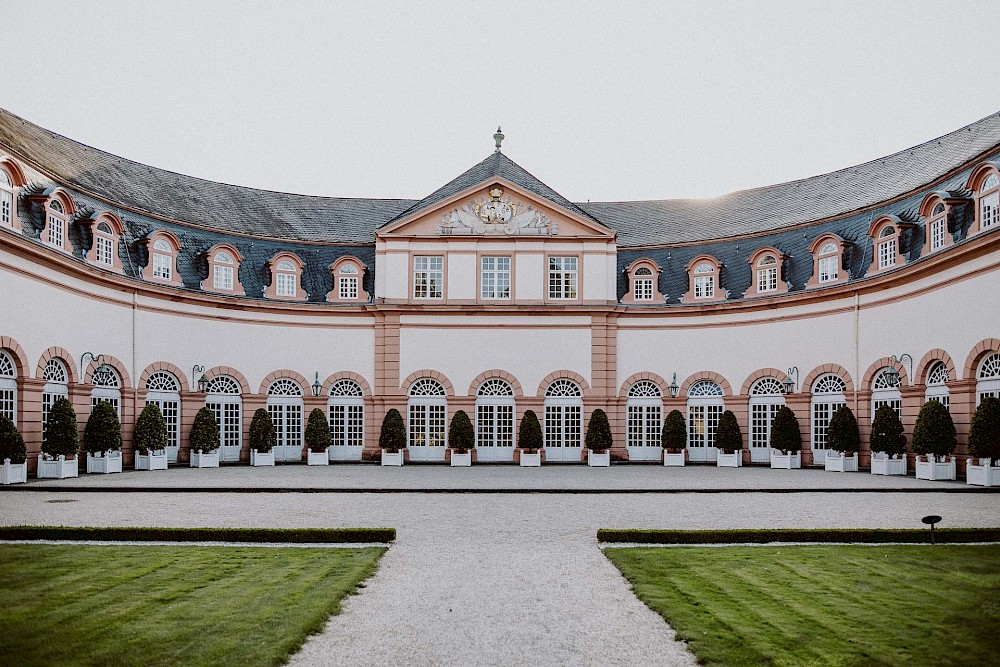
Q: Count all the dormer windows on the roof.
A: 14